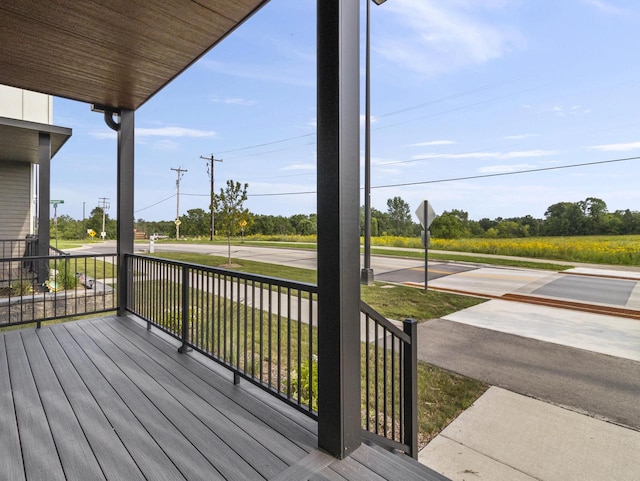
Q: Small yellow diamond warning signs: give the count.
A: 3